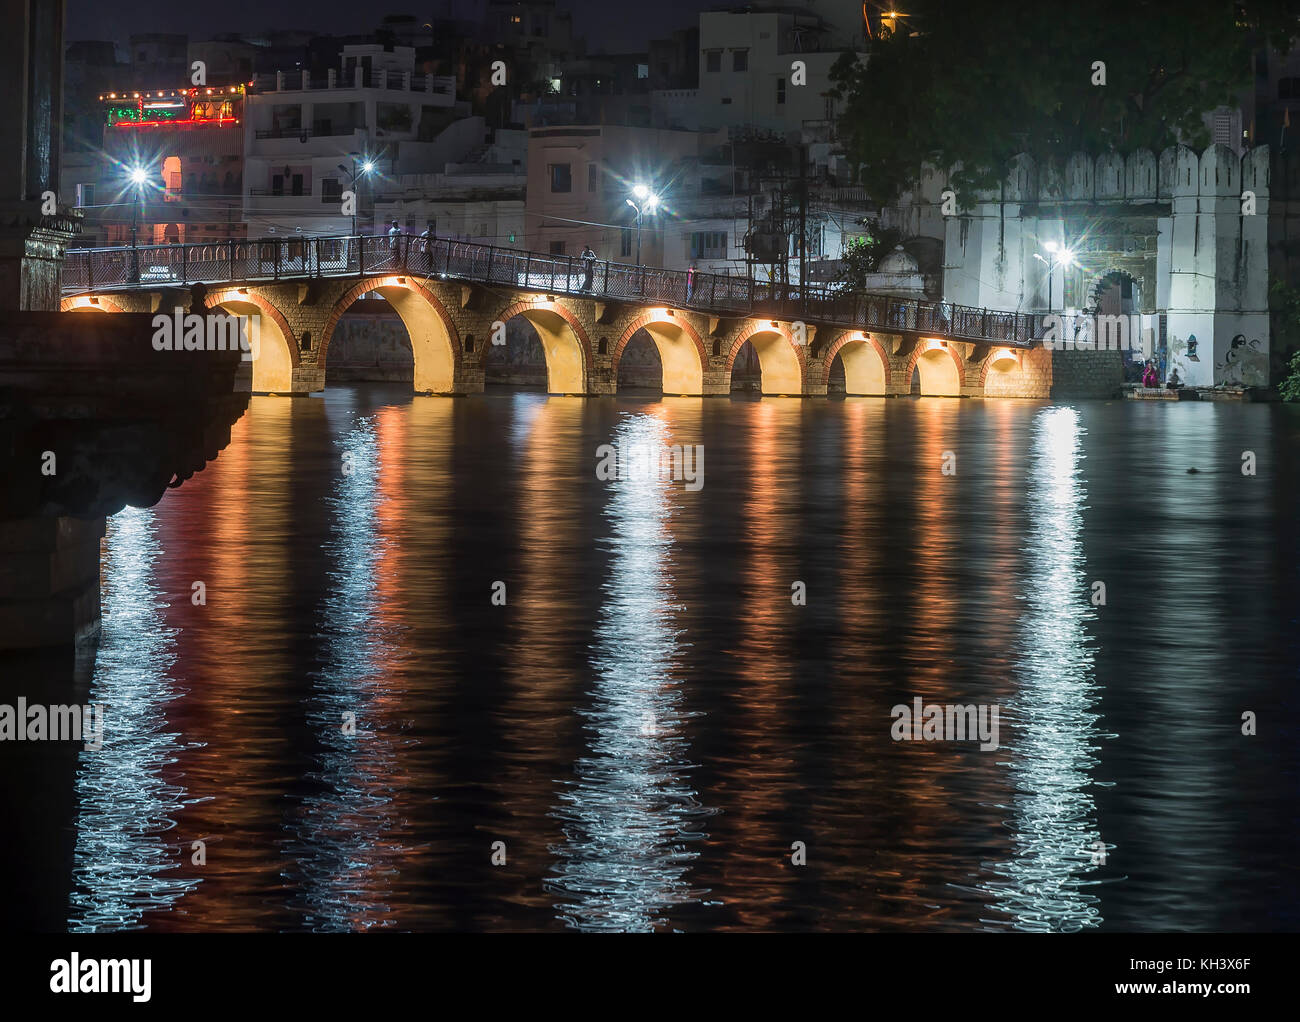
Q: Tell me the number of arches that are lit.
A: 9